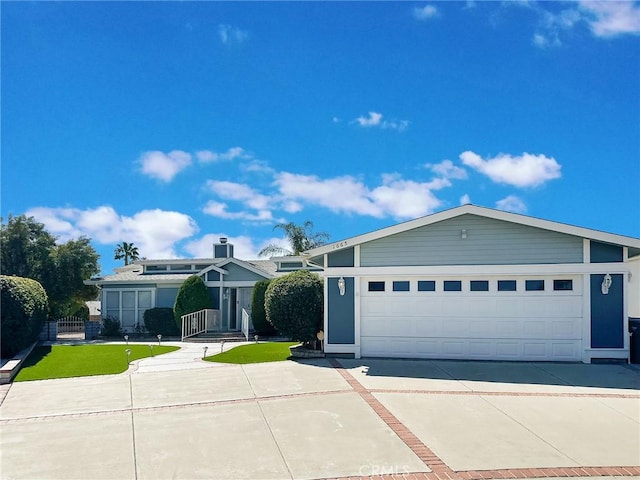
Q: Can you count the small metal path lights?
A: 7